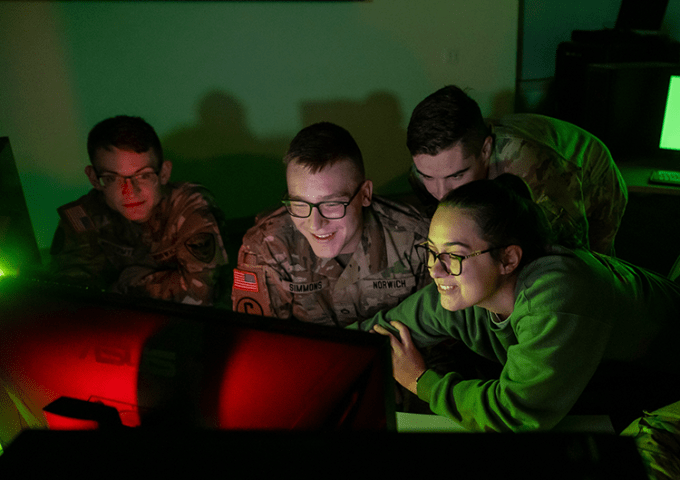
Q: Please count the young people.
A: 4